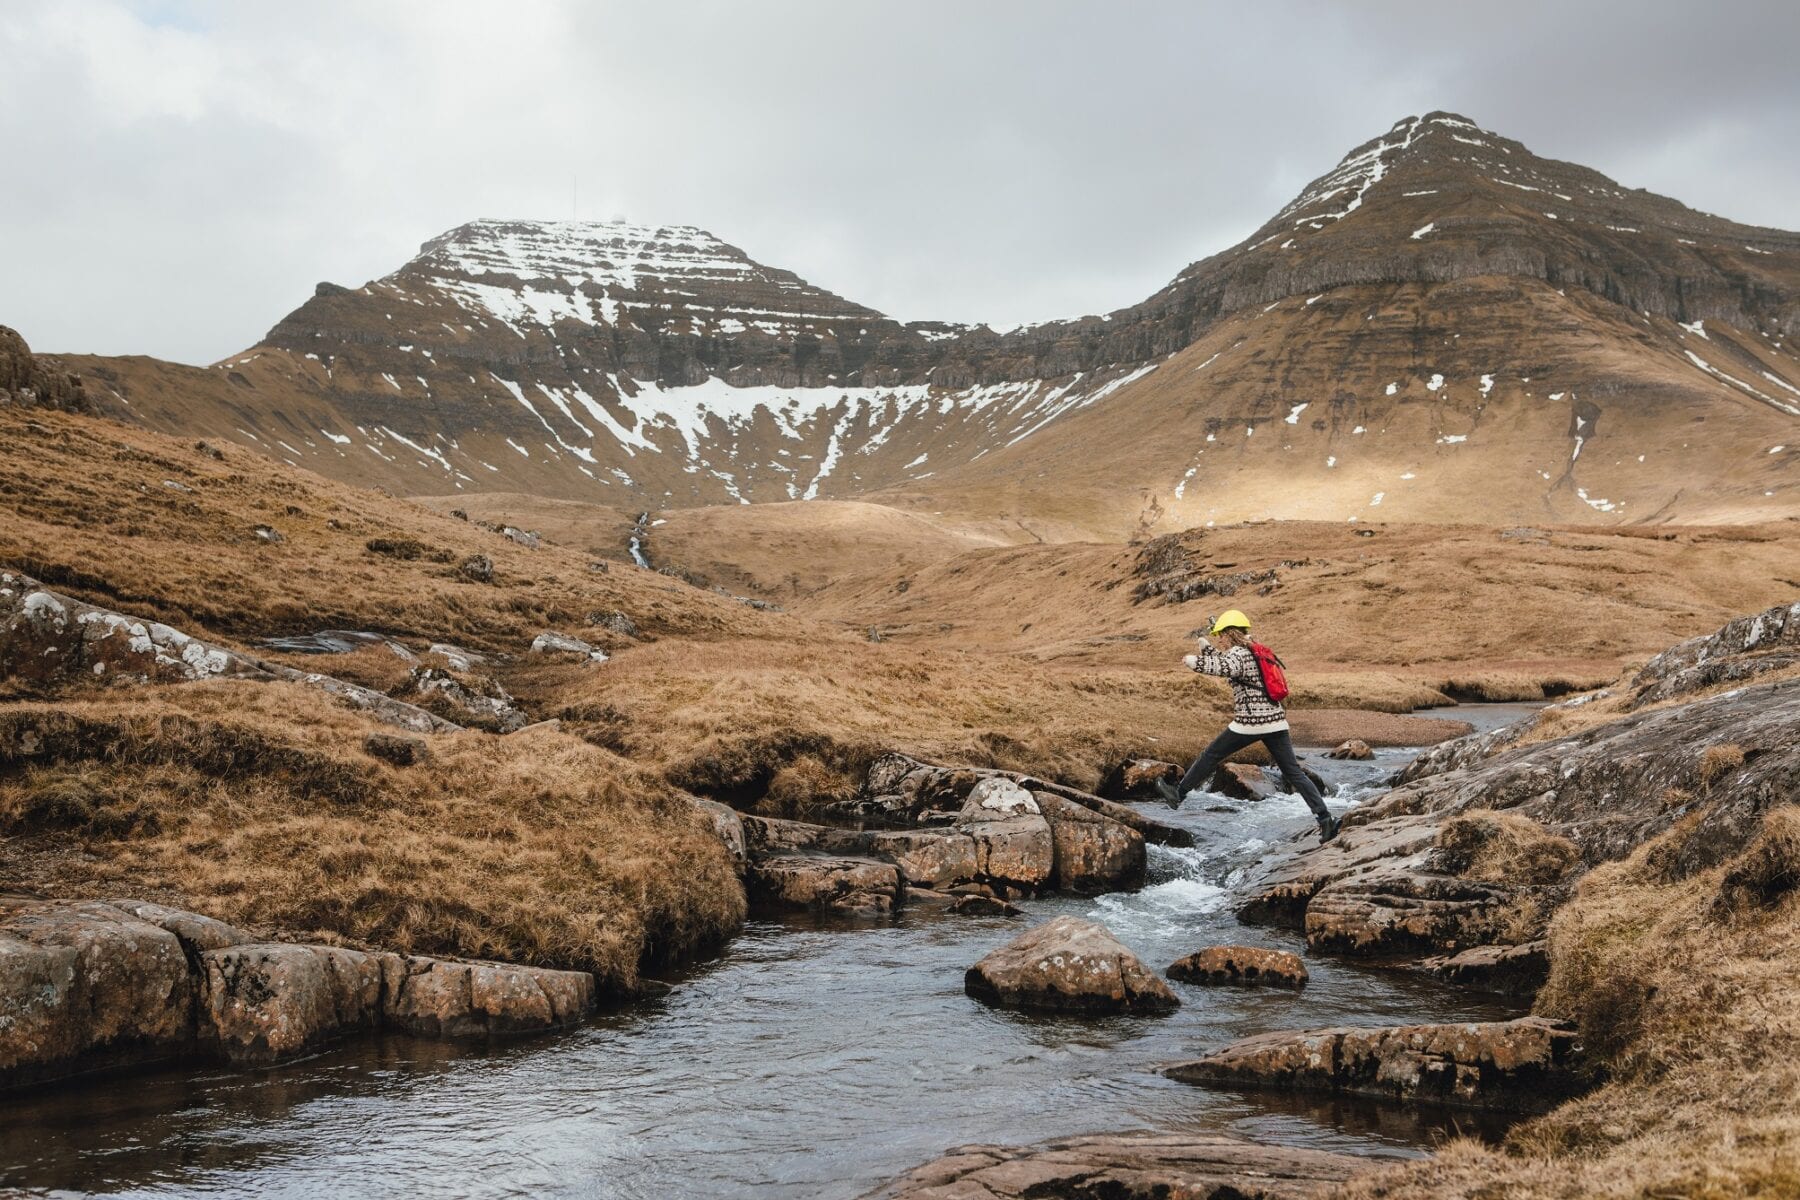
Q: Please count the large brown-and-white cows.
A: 0